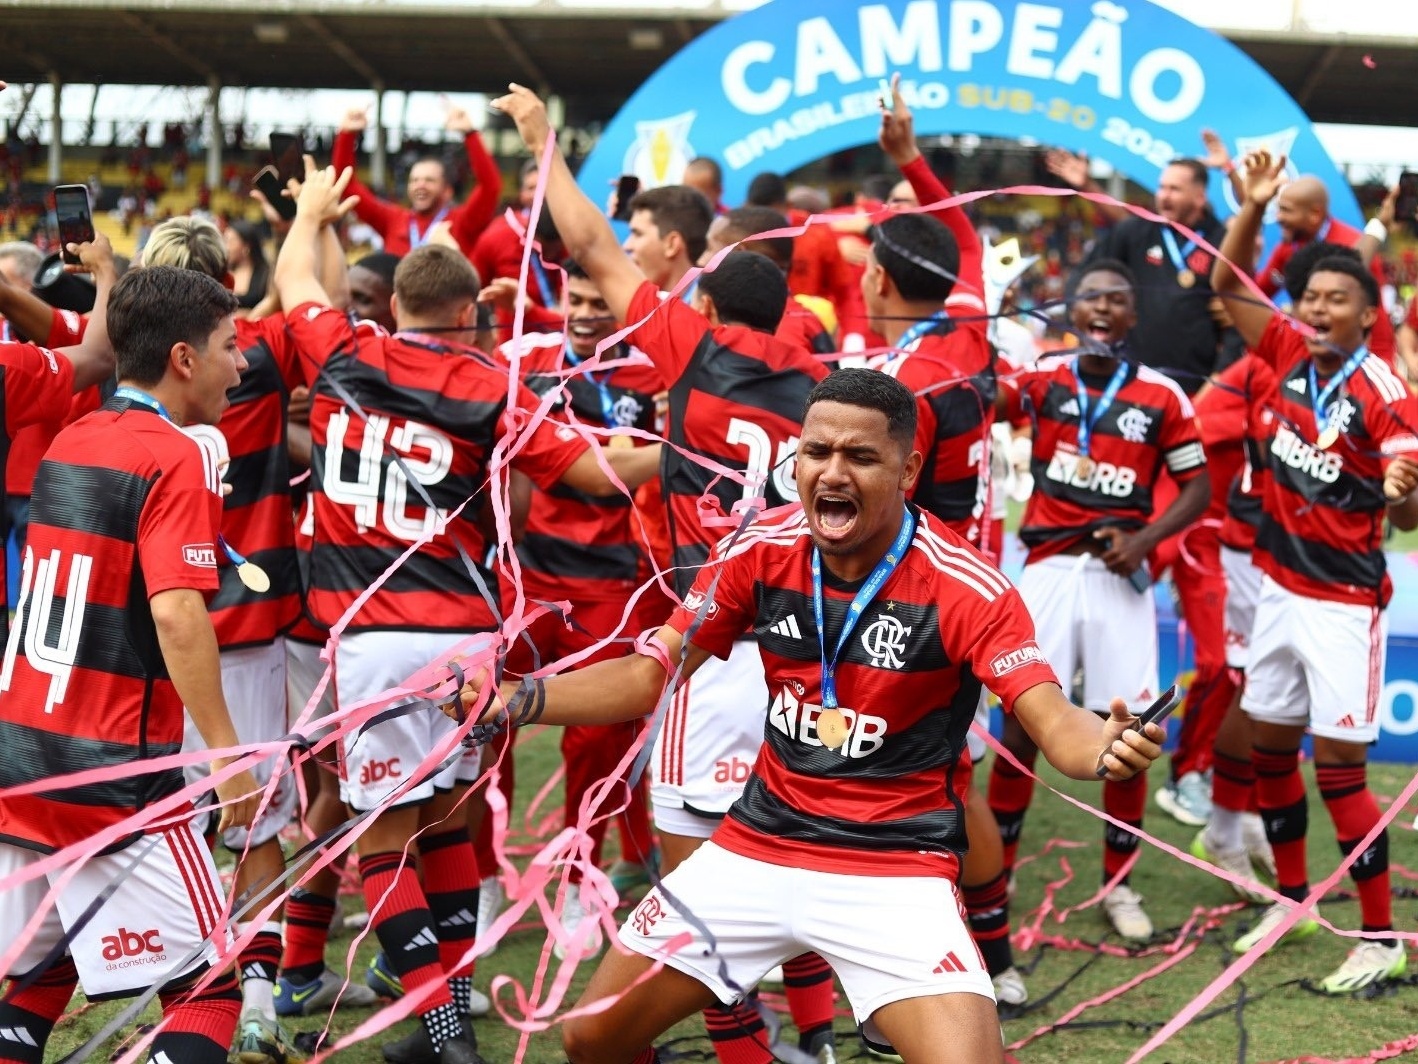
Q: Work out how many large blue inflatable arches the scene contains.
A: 1